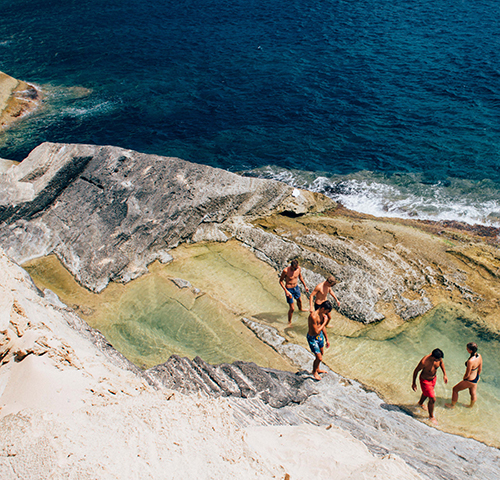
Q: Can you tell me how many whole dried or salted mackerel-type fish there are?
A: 0